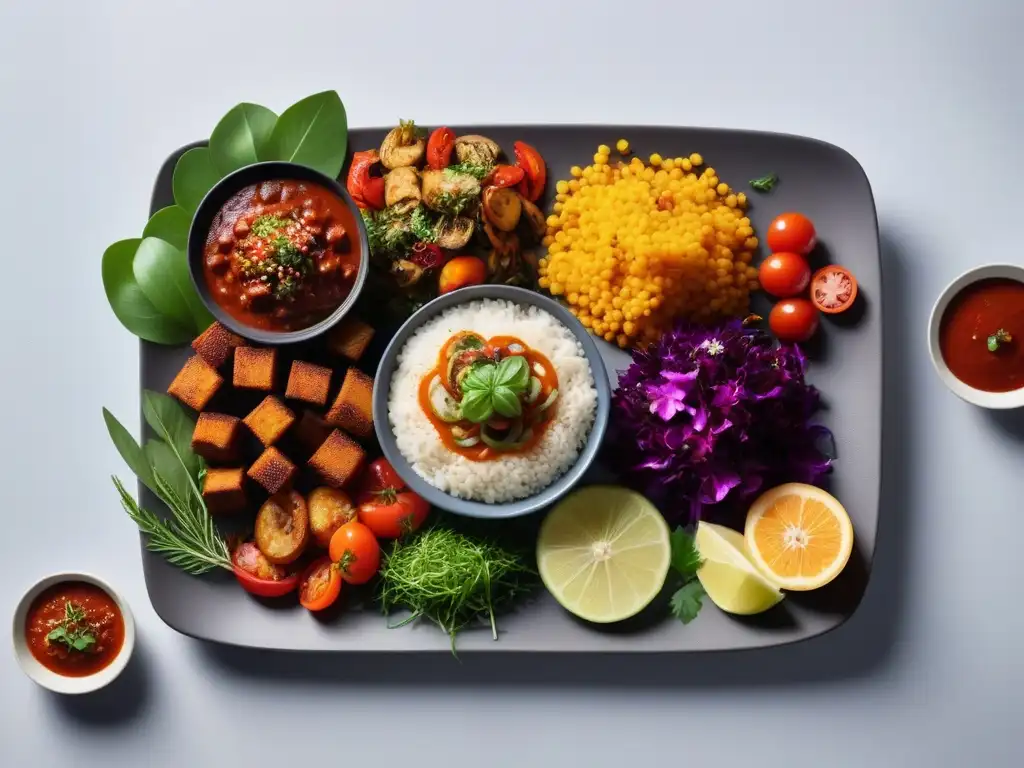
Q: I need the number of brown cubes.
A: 12